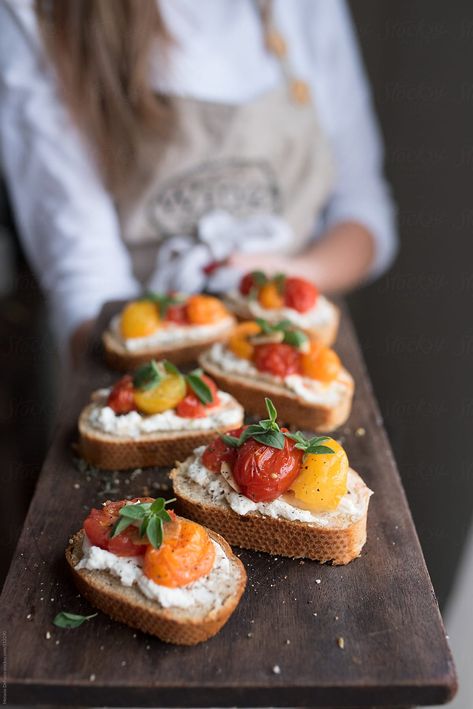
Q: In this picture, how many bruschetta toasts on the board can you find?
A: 6